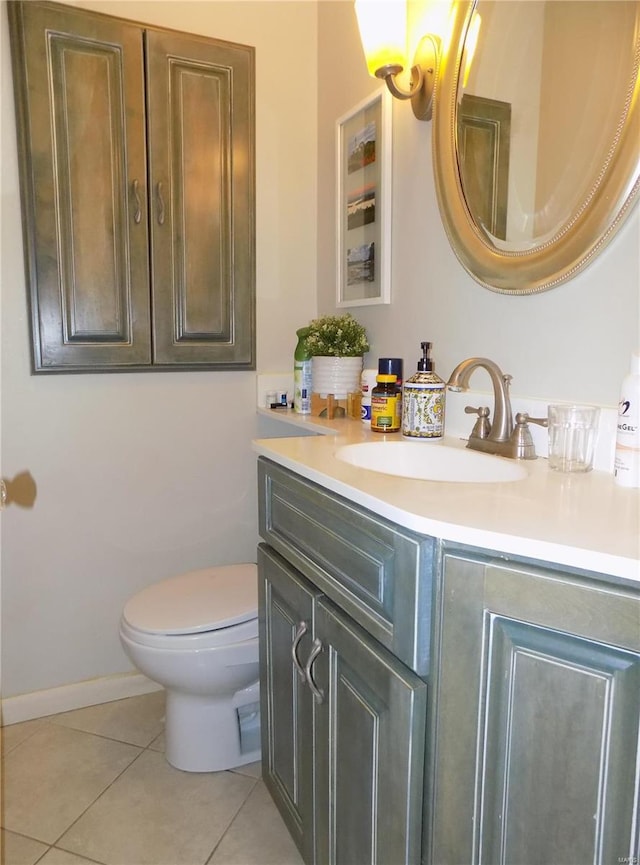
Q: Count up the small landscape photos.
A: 3